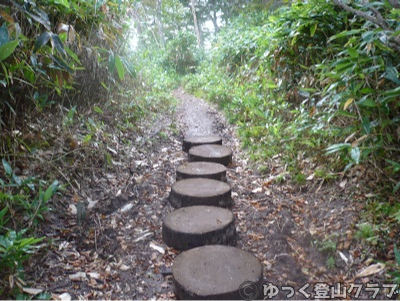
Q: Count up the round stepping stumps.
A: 6